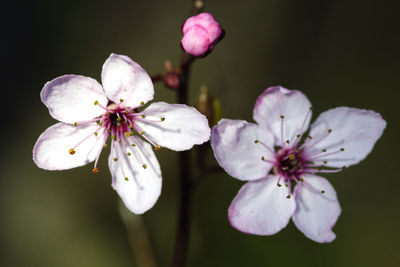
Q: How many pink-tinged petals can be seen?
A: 10